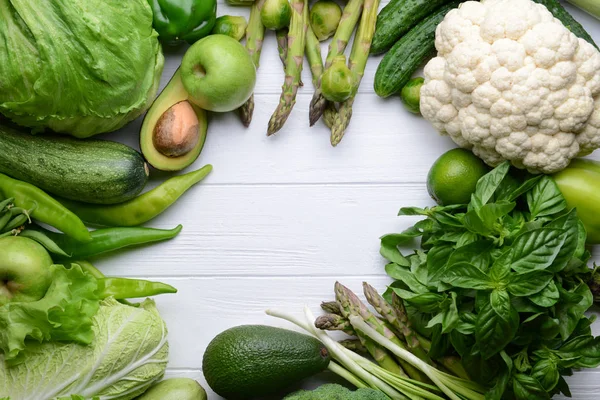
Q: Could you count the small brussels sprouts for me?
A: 5